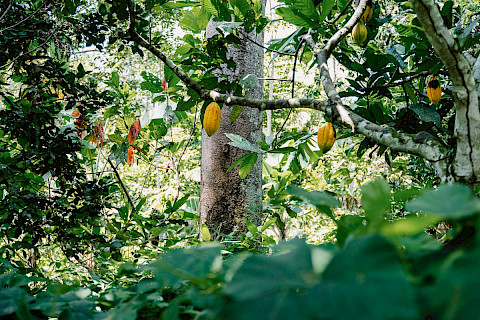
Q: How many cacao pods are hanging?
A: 5